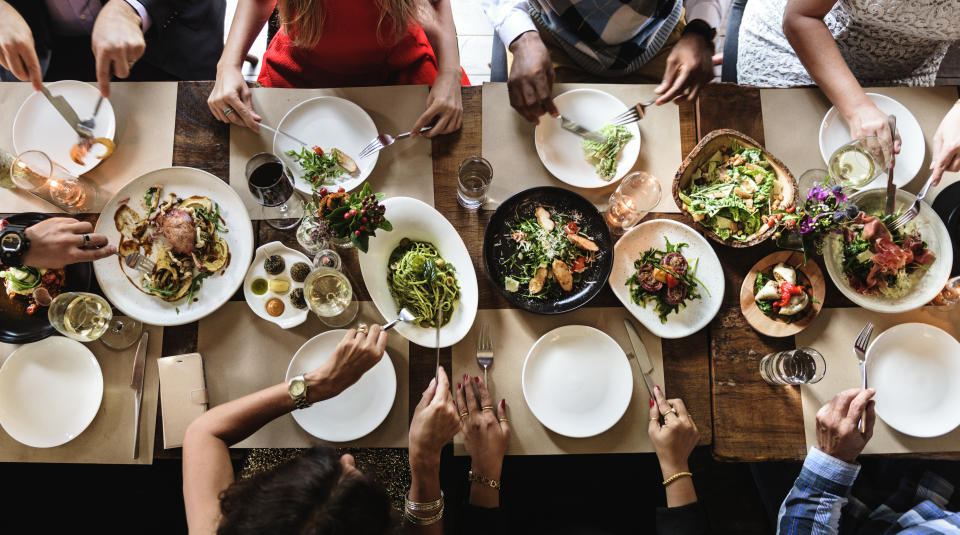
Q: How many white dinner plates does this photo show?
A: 8